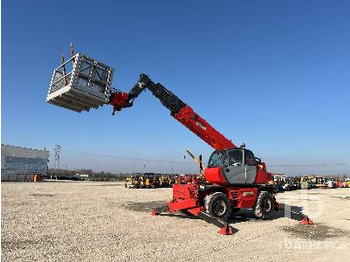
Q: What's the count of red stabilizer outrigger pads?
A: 3